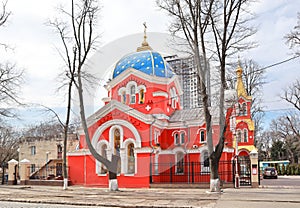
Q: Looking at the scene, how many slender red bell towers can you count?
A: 1